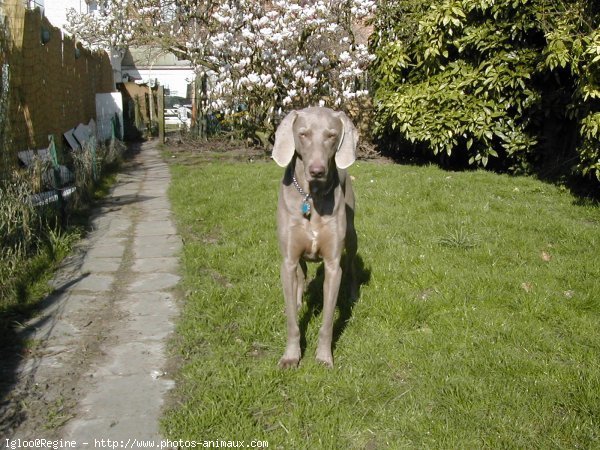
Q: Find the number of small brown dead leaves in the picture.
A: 2